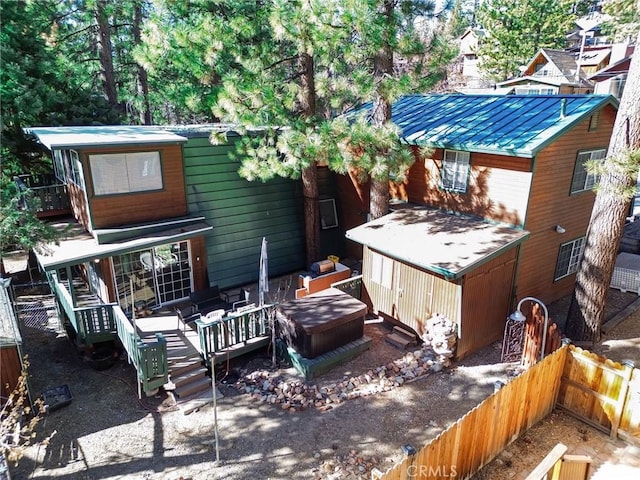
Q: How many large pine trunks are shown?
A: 3